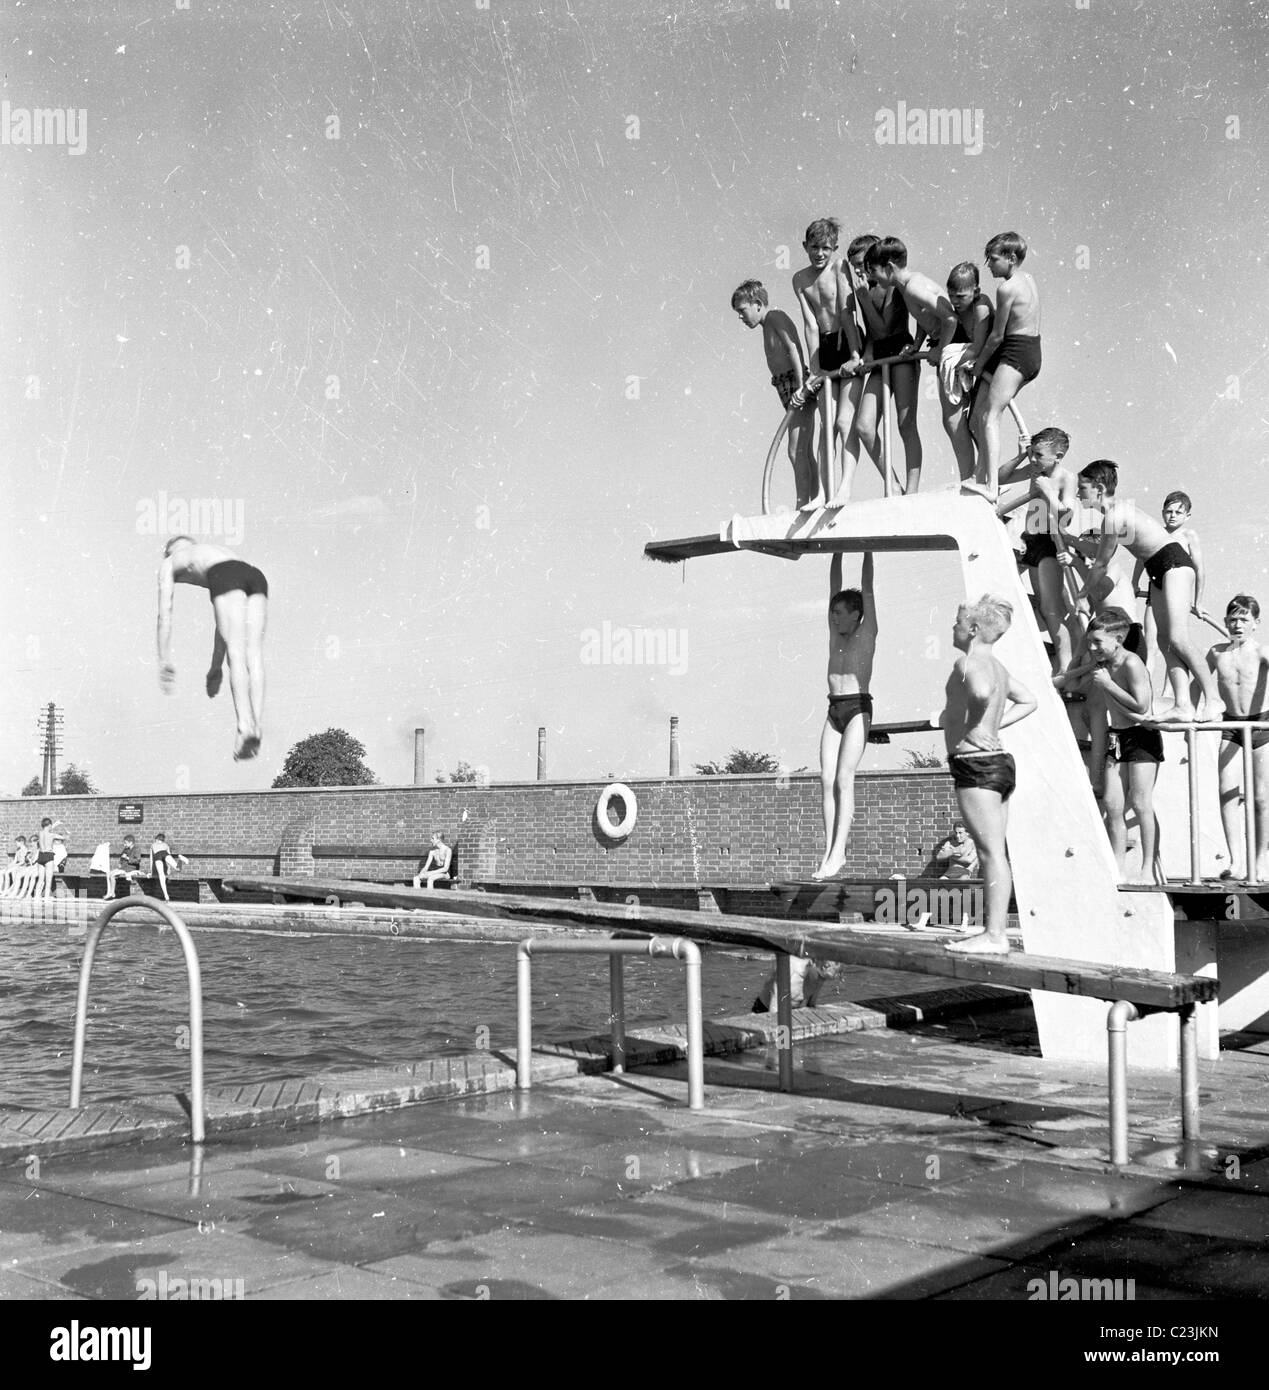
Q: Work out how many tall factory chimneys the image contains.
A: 3